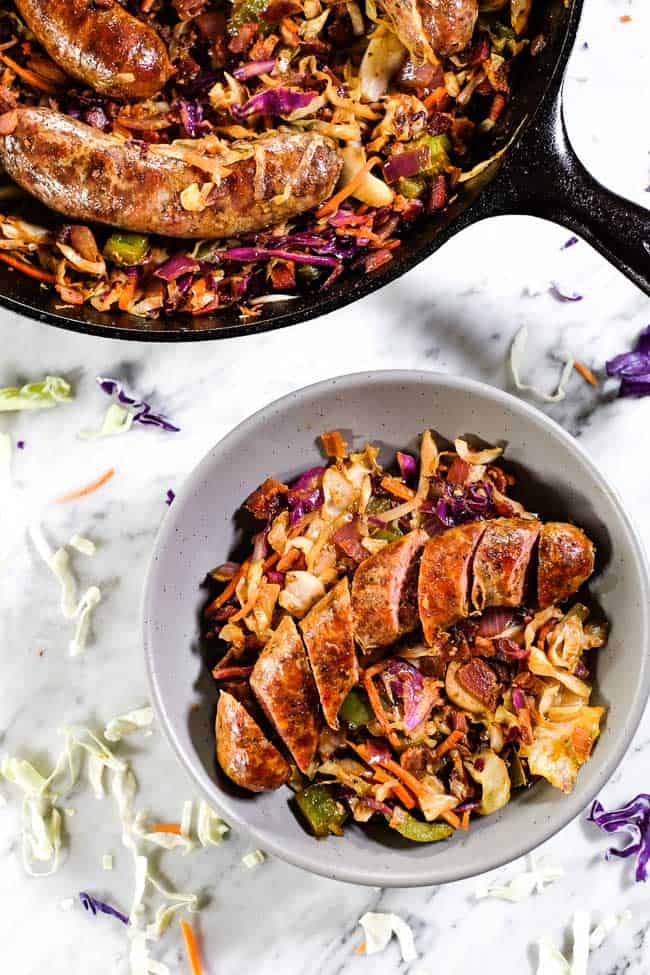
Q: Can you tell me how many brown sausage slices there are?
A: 7